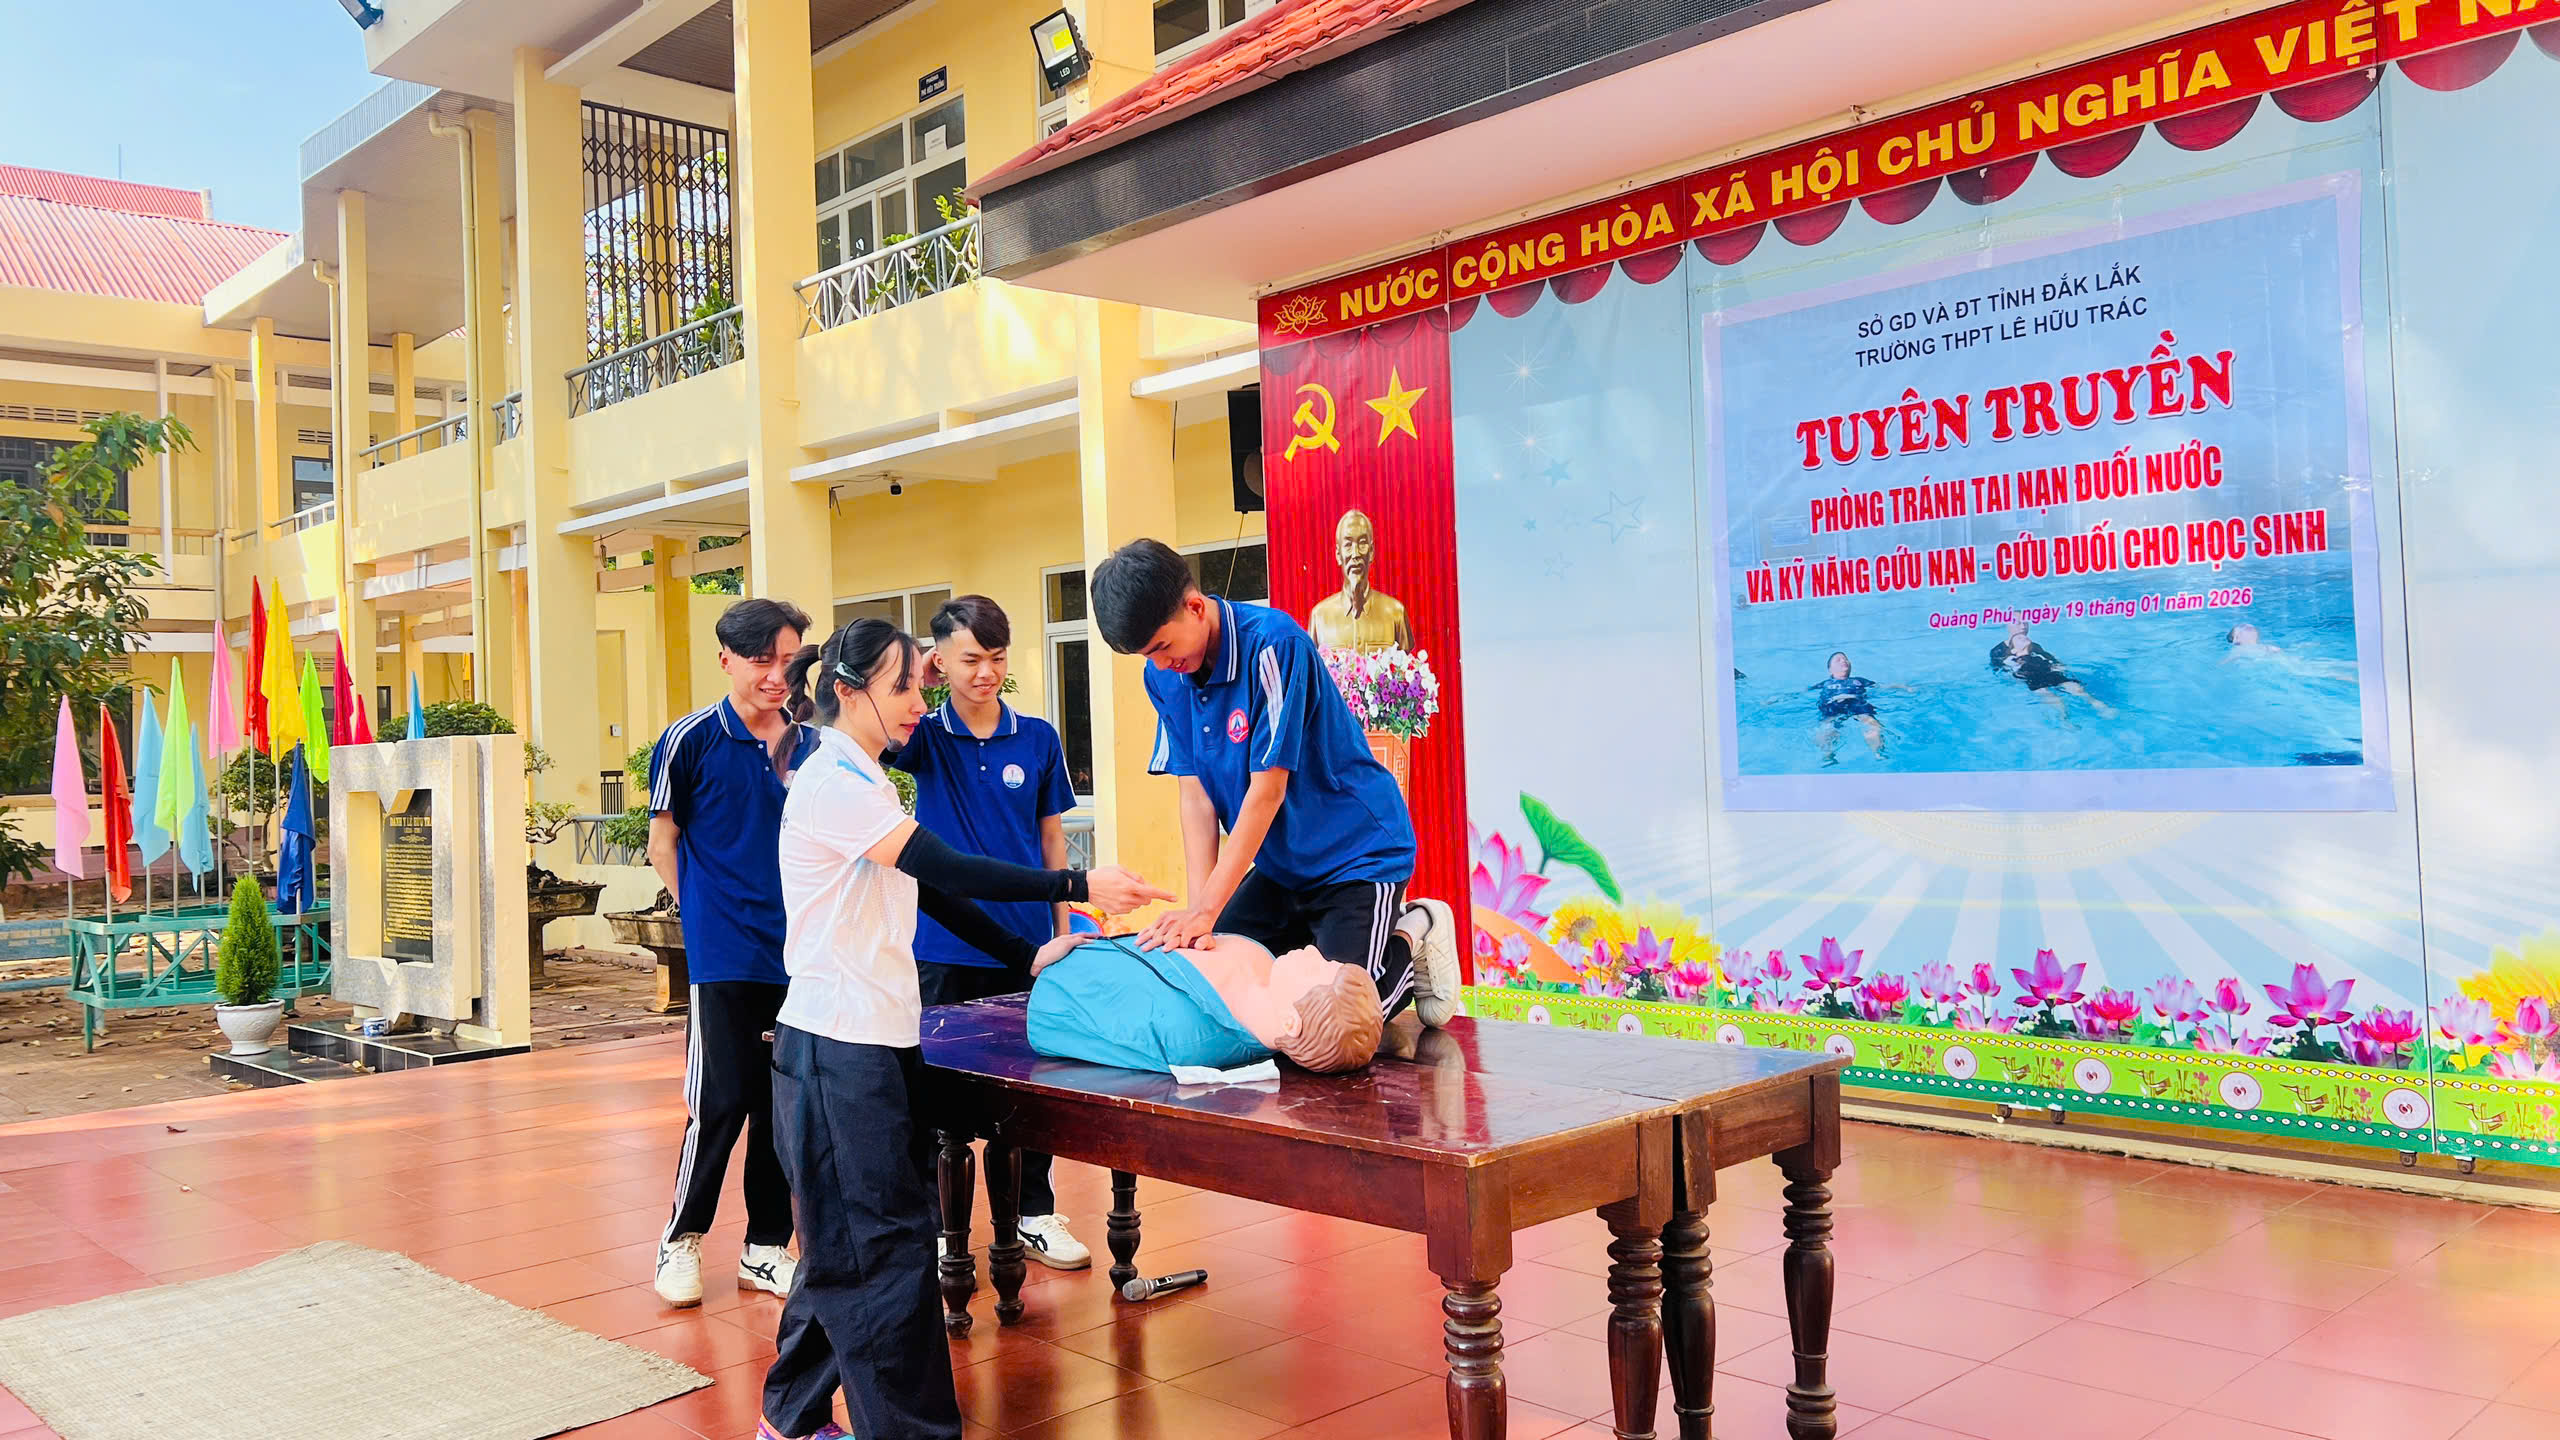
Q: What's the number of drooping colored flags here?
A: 13